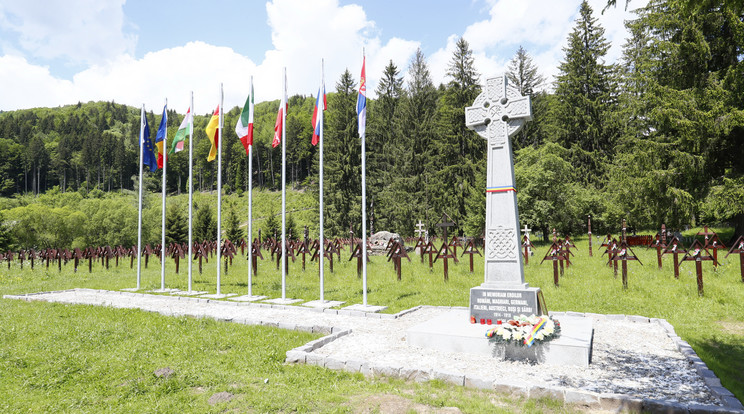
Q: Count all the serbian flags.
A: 1